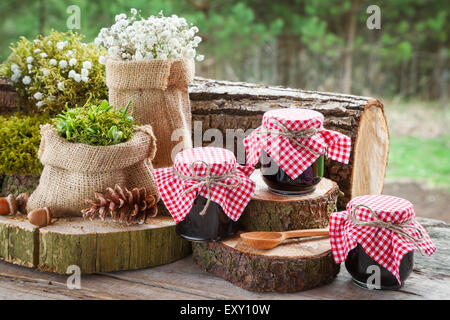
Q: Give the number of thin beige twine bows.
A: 3